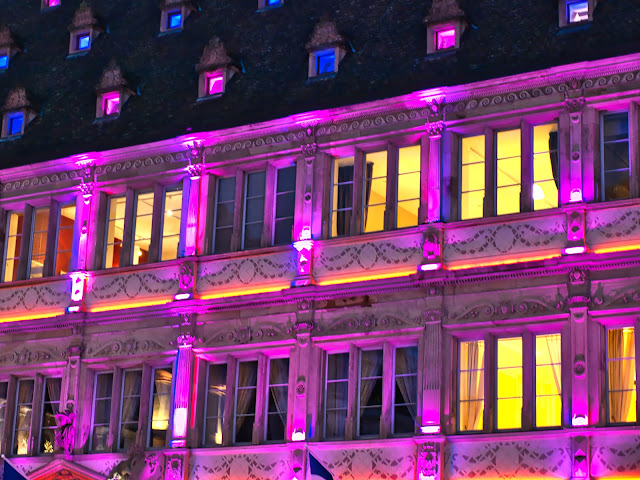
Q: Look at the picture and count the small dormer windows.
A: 11